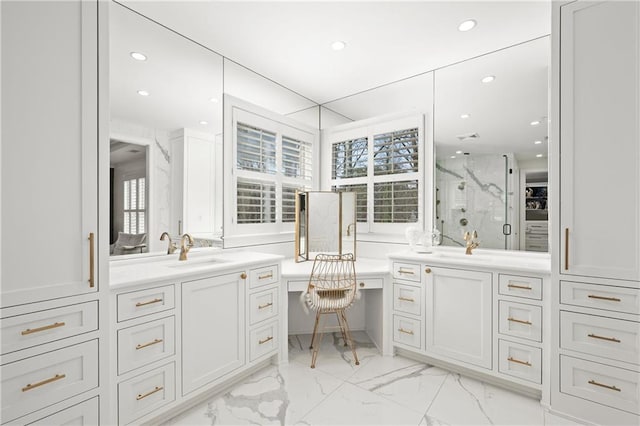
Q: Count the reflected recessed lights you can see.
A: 11